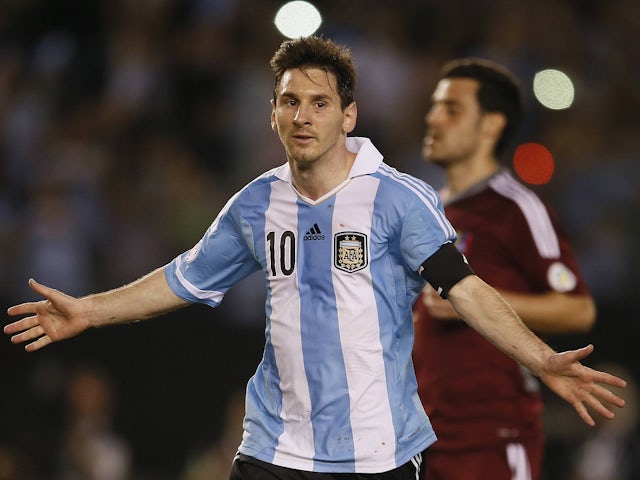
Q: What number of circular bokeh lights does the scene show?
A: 3